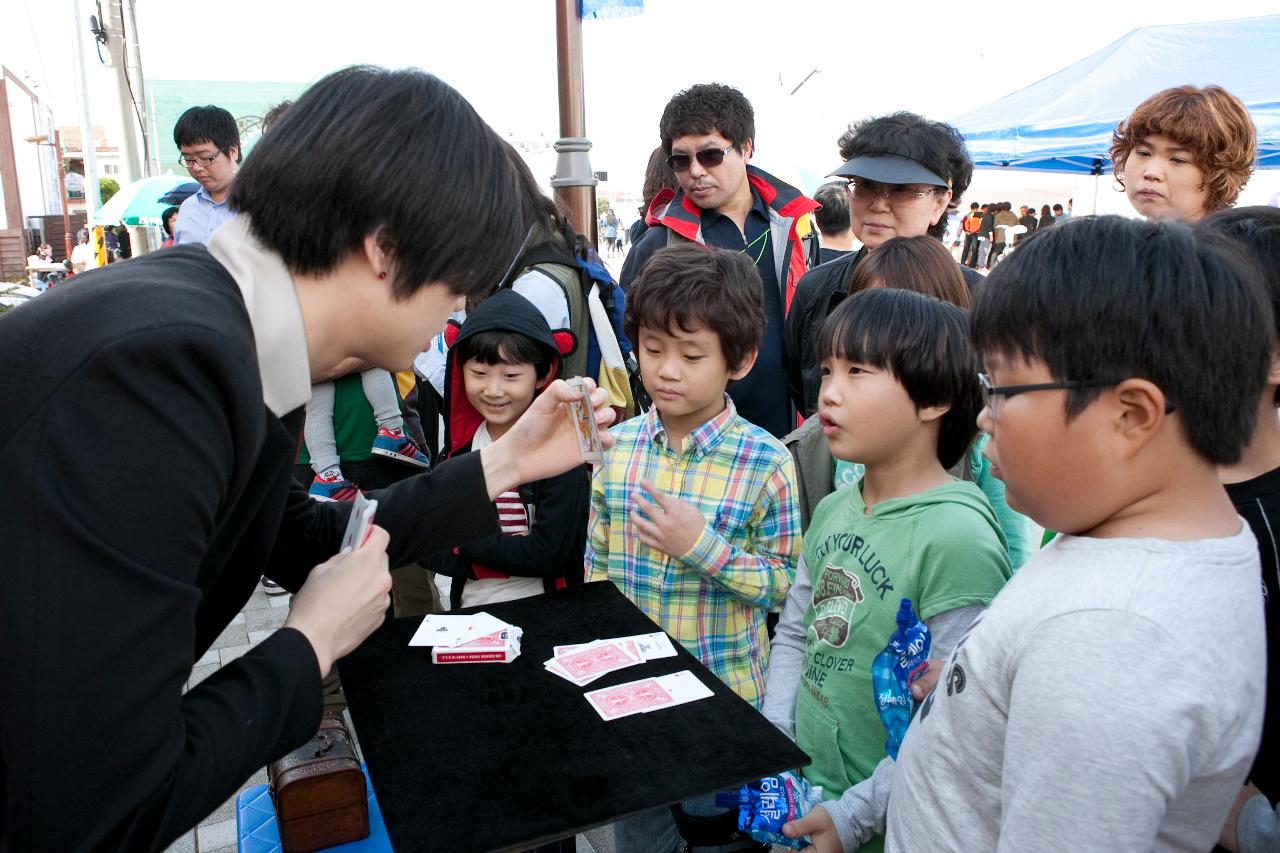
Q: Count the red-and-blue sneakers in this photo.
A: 2